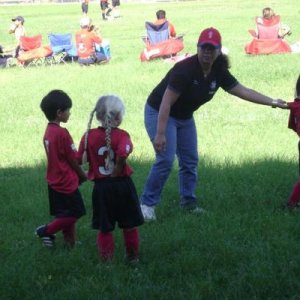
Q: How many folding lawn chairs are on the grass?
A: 4